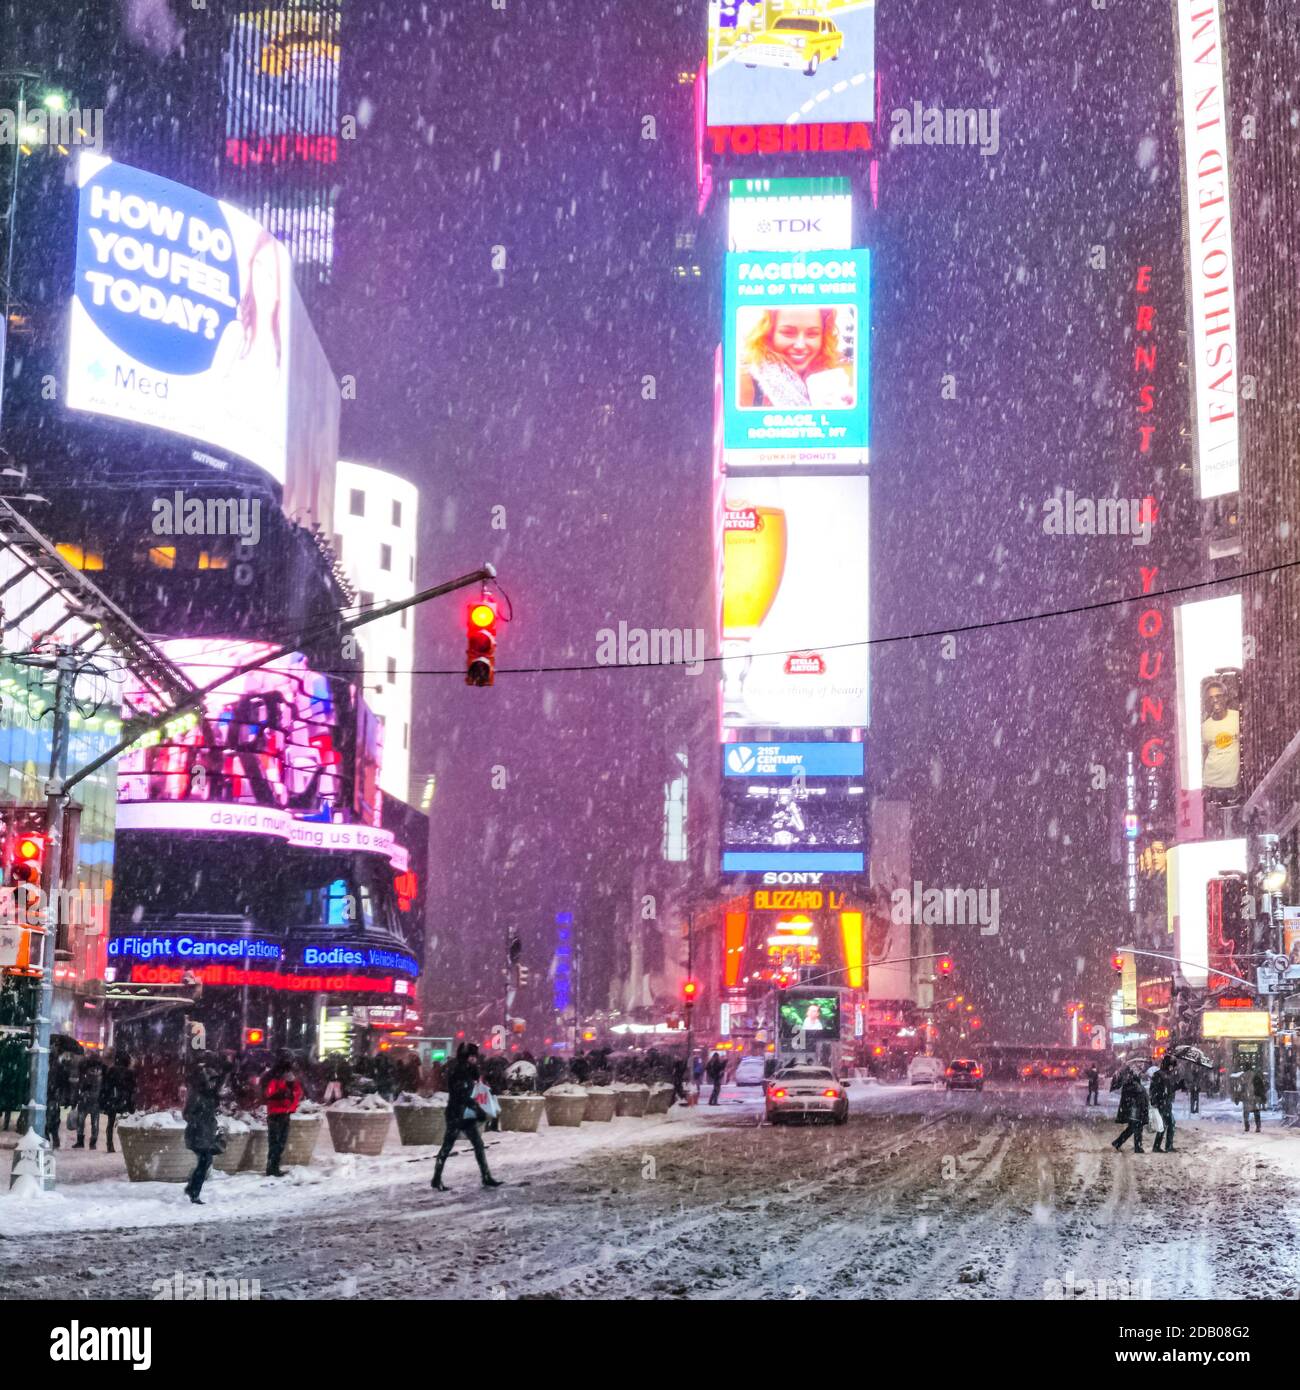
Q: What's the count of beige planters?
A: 11